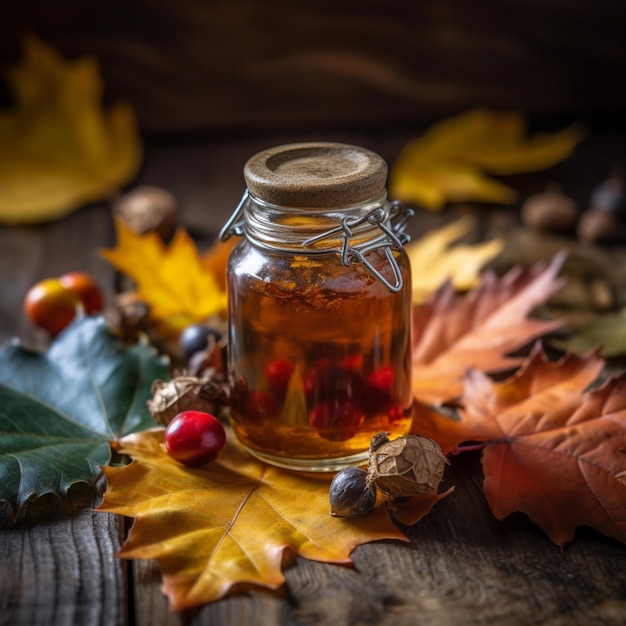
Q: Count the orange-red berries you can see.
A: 2